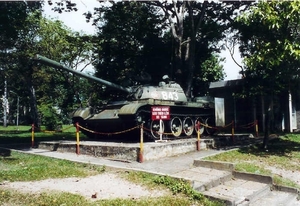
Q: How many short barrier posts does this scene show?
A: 6